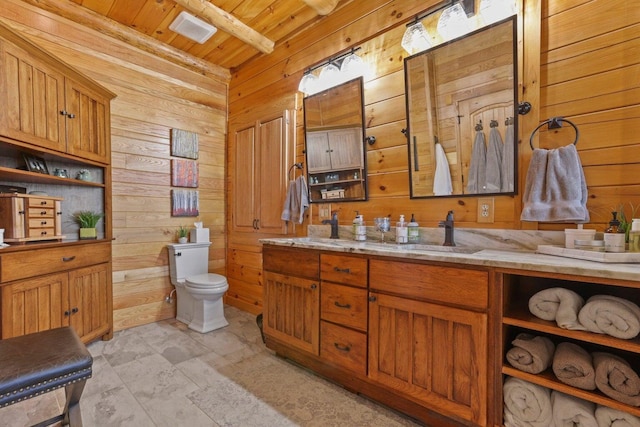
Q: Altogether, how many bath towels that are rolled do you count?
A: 8